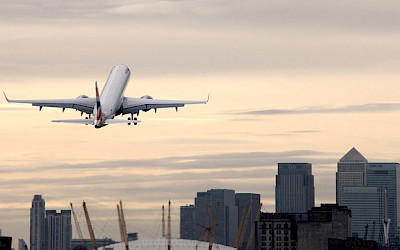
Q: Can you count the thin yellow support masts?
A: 11